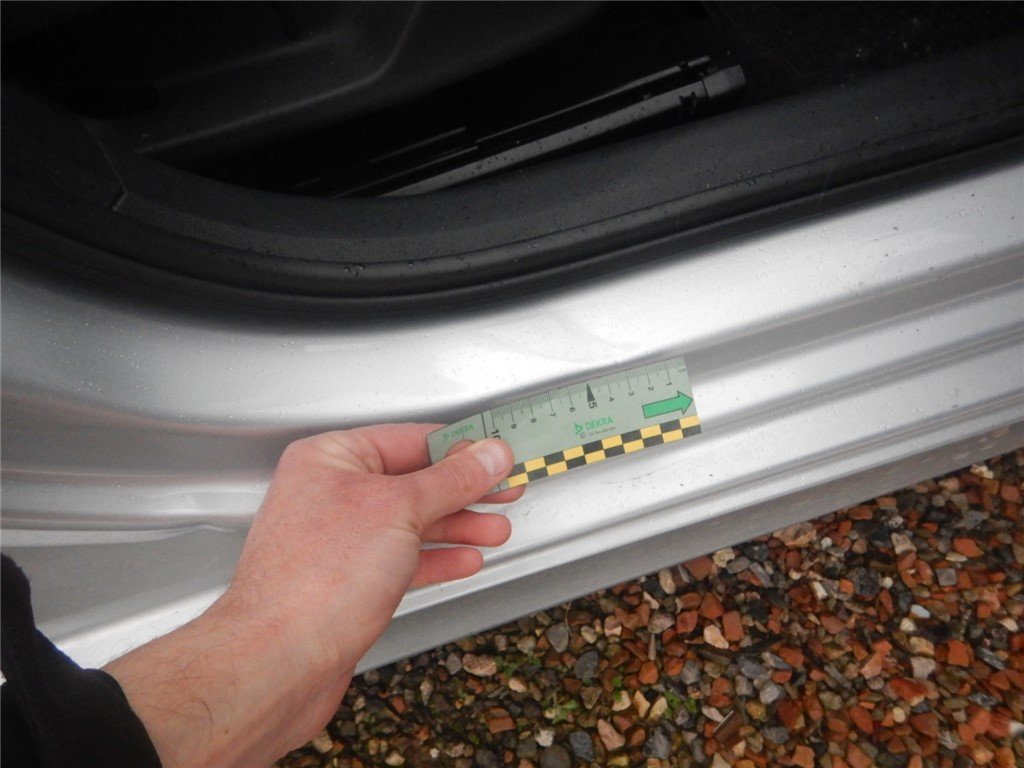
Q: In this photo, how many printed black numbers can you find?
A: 10